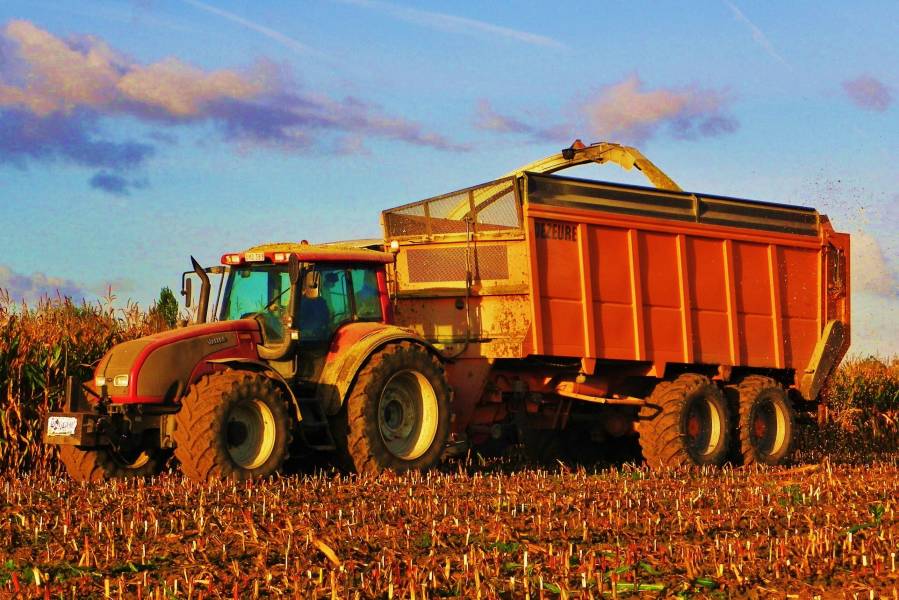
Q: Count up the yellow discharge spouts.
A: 1